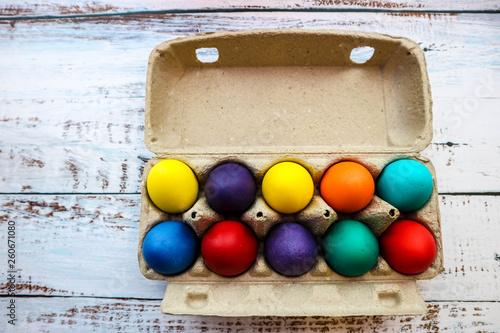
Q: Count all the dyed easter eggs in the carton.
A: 10